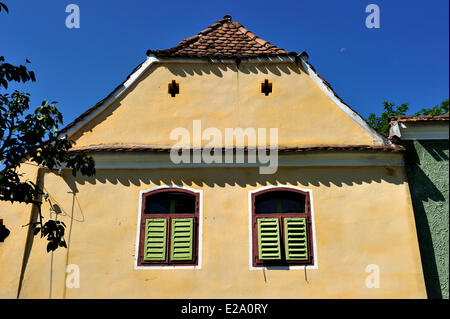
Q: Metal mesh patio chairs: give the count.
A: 0